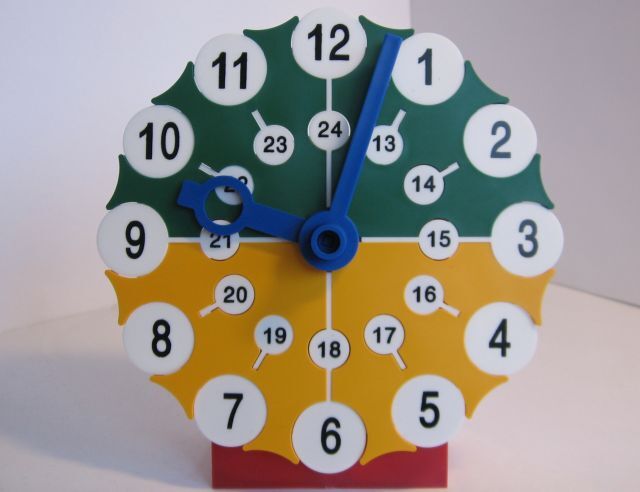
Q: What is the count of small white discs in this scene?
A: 12